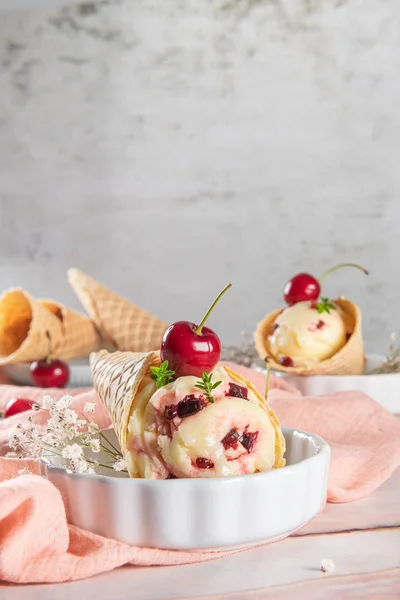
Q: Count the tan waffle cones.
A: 5